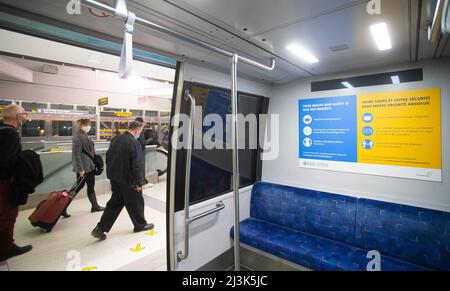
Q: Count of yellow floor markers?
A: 3